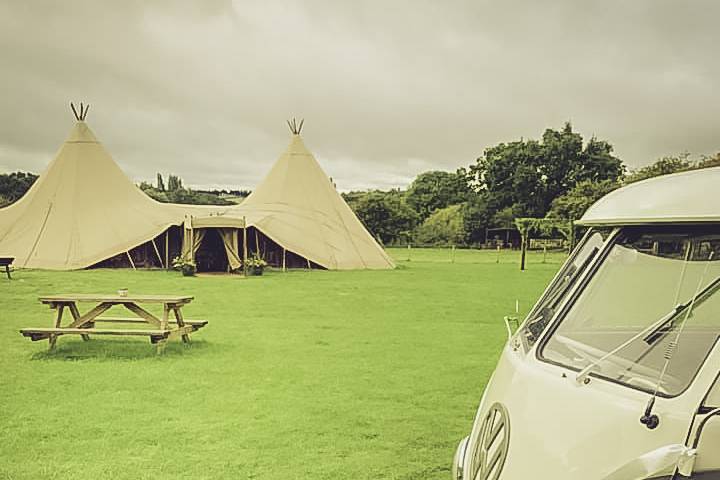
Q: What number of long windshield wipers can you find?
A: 1